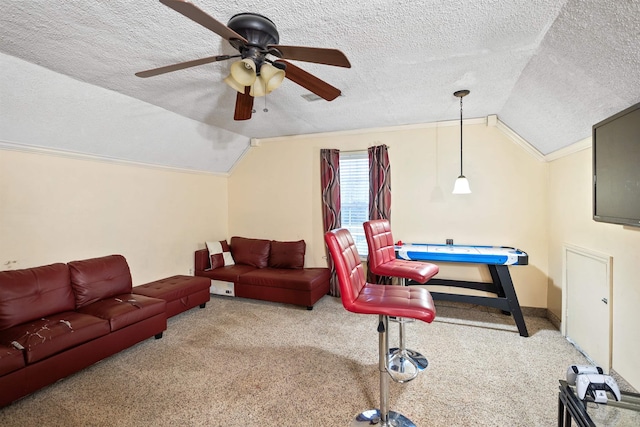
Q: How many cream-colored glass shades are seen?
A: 4